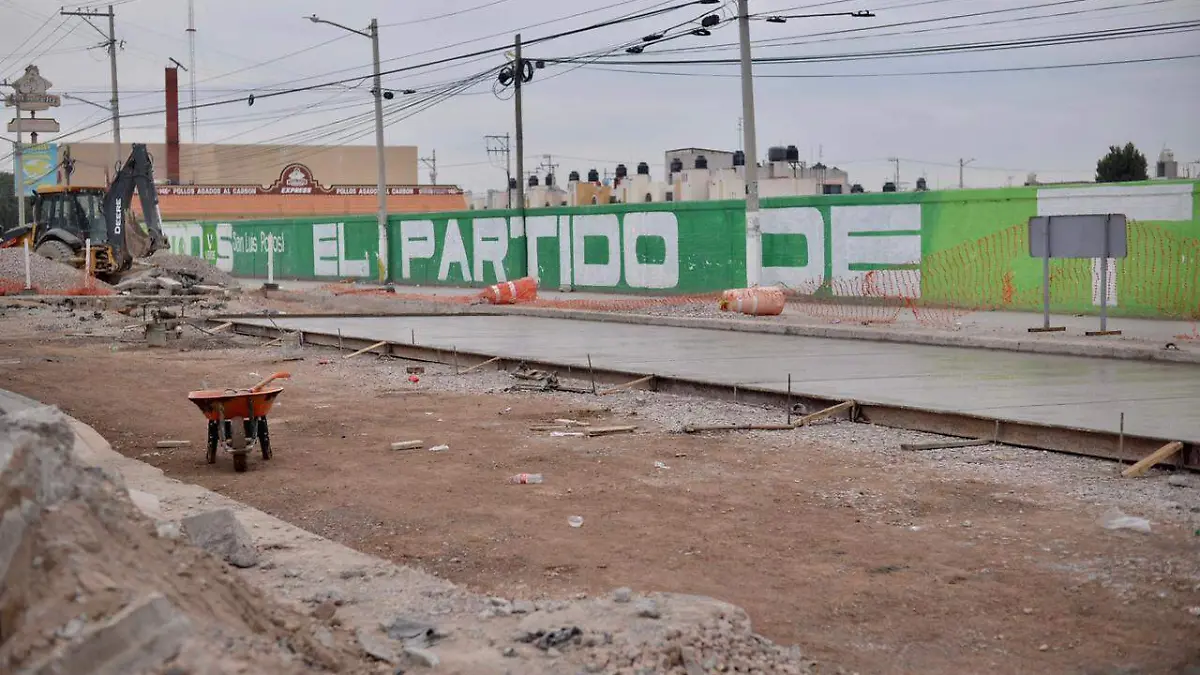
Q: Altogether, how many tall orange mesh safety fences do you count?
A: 1